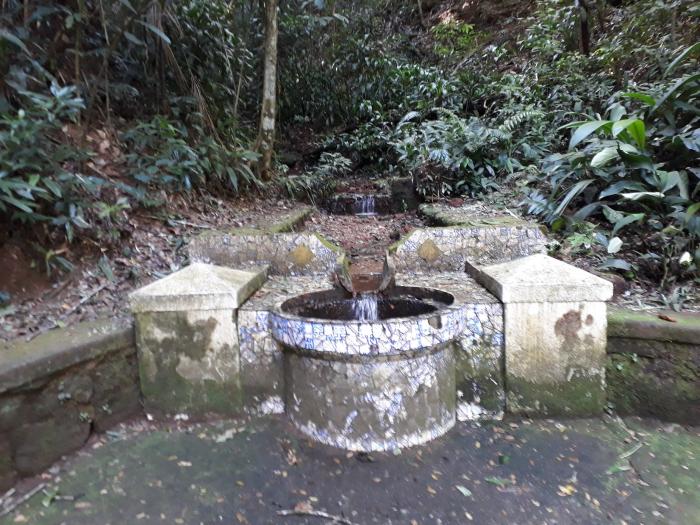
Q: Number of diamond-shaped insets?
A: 2